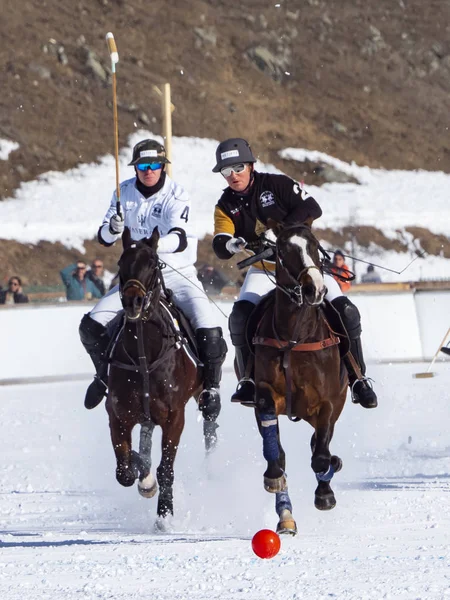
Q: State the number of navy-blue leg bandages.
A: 3